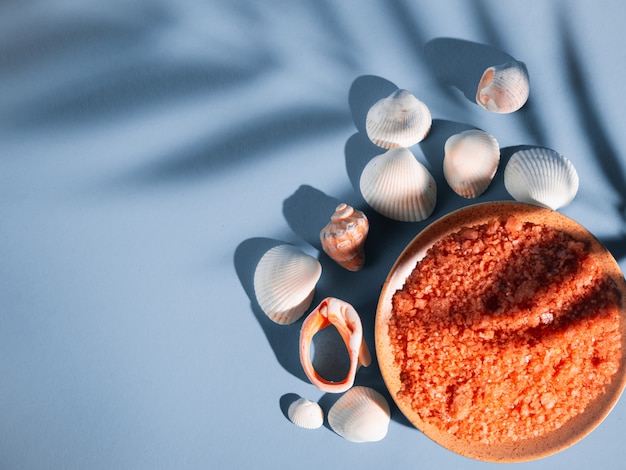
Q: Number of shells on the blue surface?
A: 10